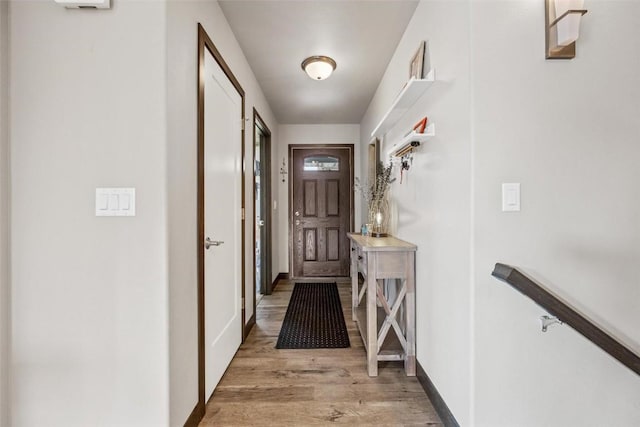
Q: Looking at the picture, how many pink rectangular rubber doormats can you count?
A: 0